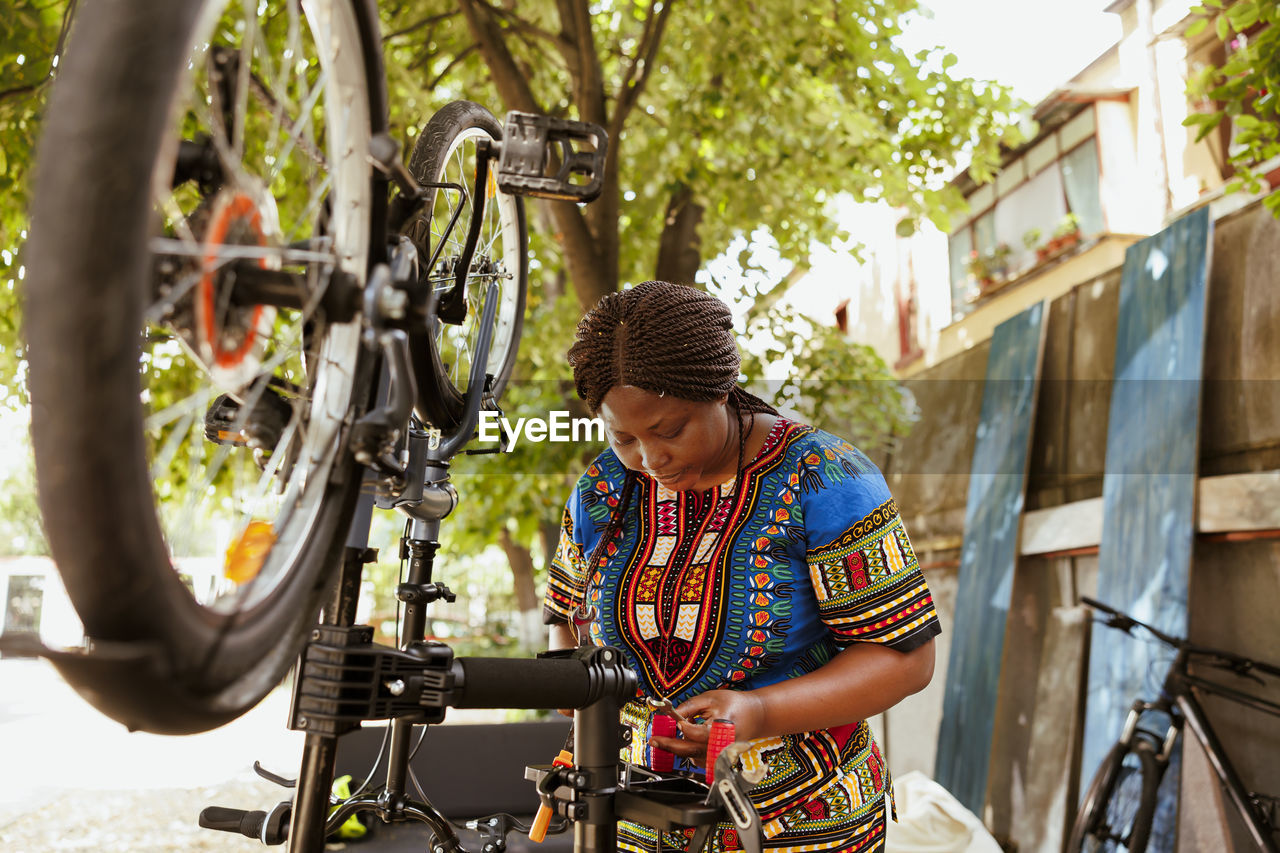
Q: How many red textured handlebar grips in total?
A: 2